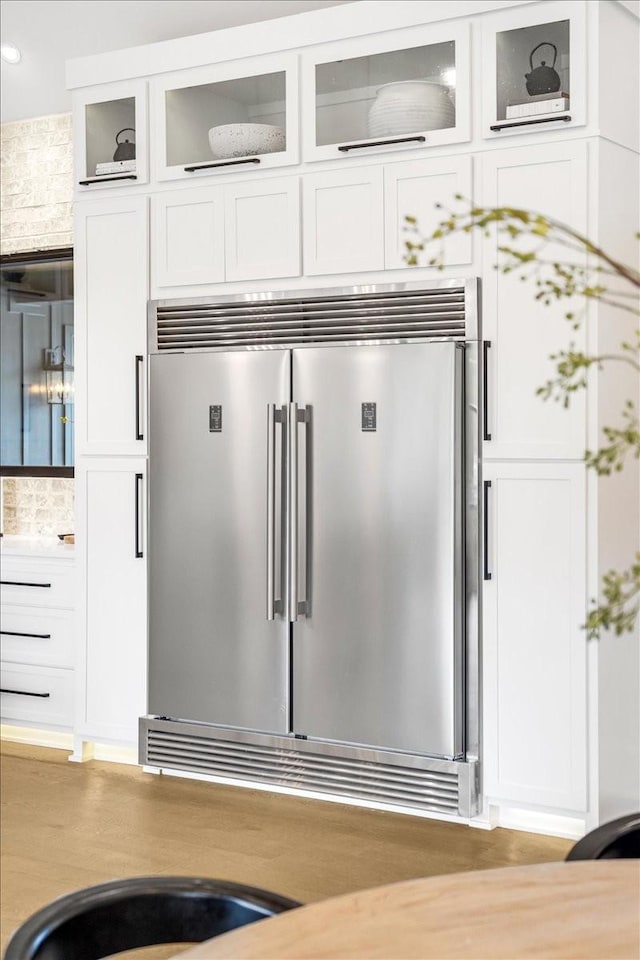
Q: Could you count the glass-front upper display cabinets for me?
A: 4